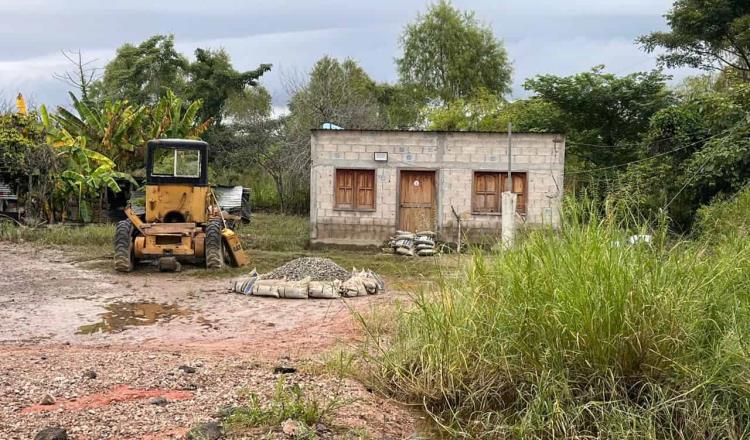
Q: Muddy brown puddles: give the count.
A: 1